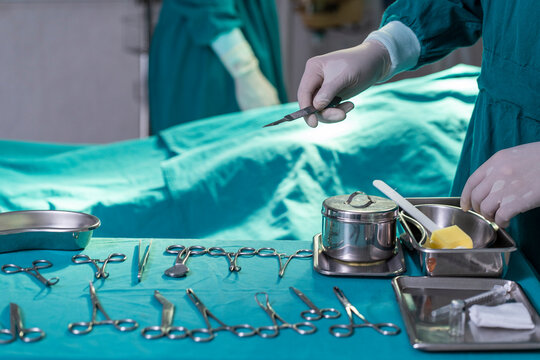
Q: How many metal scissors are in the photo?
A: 12